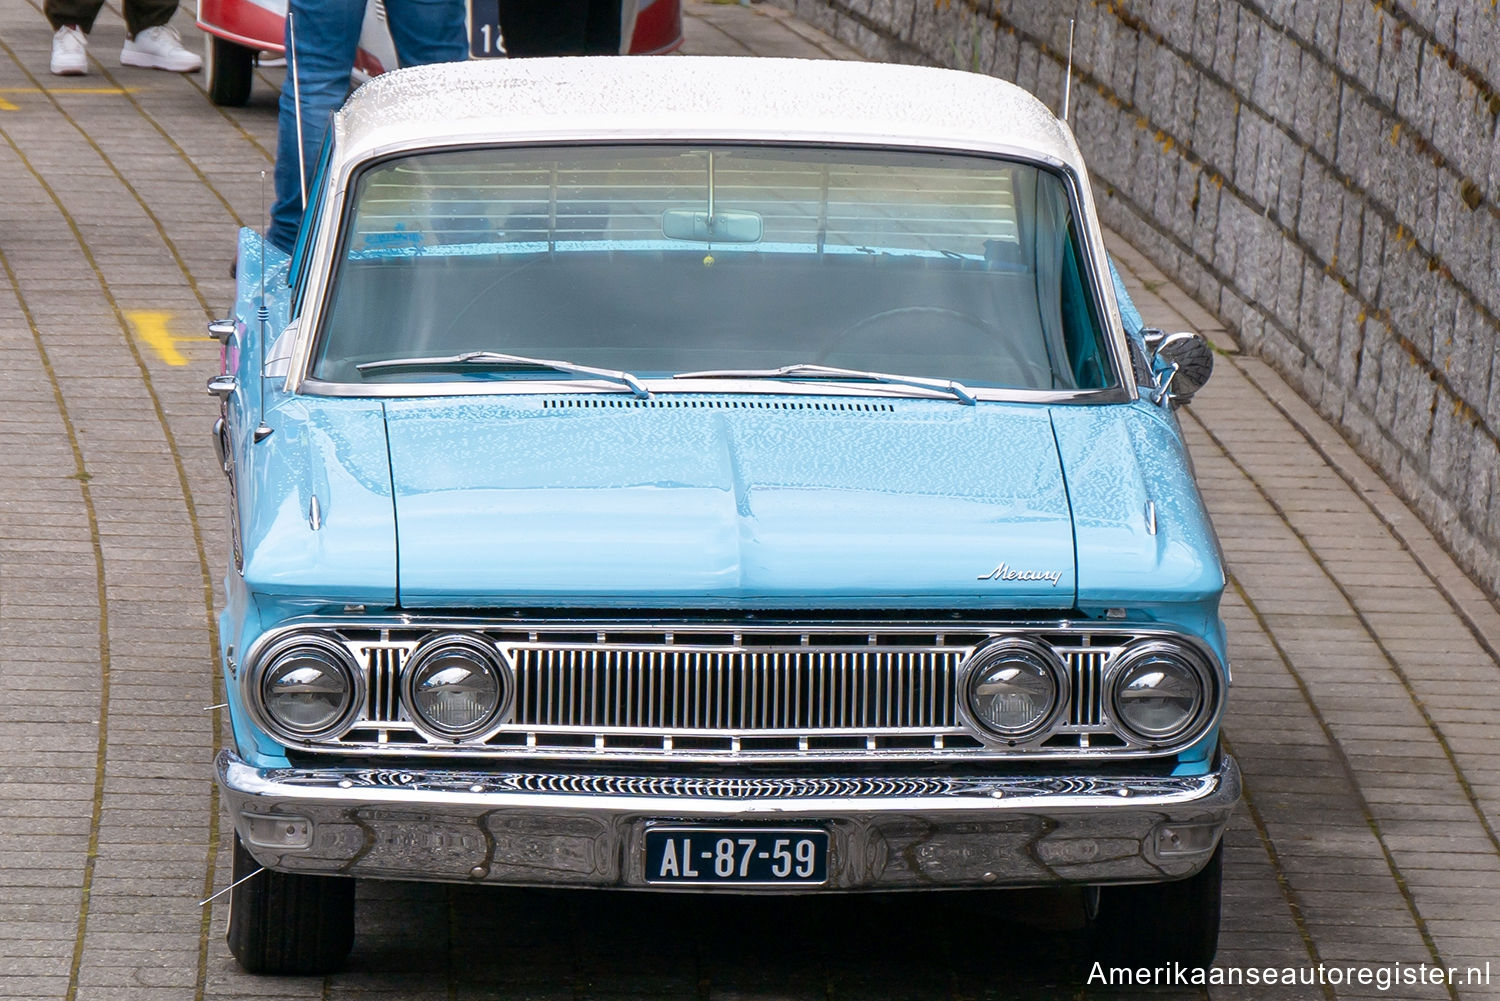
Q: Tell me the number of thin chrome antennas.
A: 3